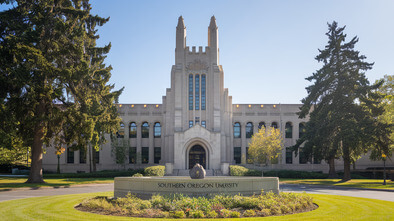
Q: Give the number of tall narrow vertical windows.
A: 3